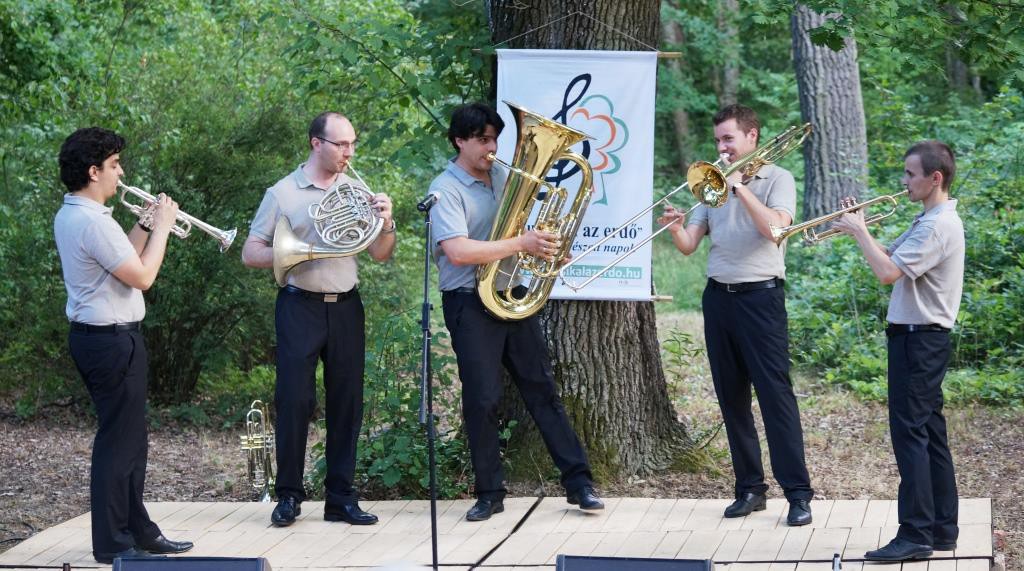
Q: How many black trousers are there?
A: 5